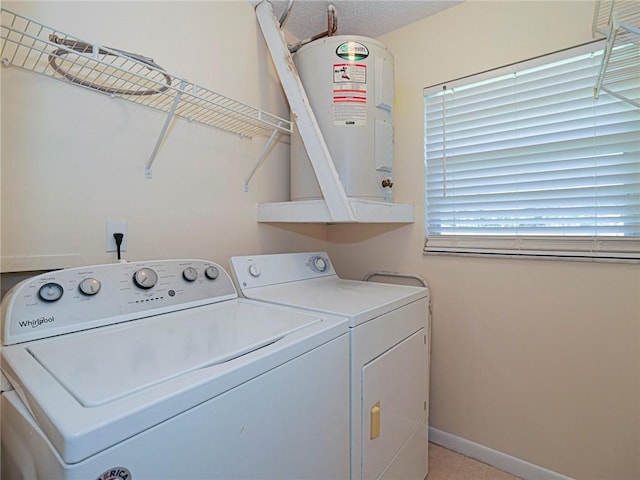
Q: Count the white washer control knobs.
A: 5